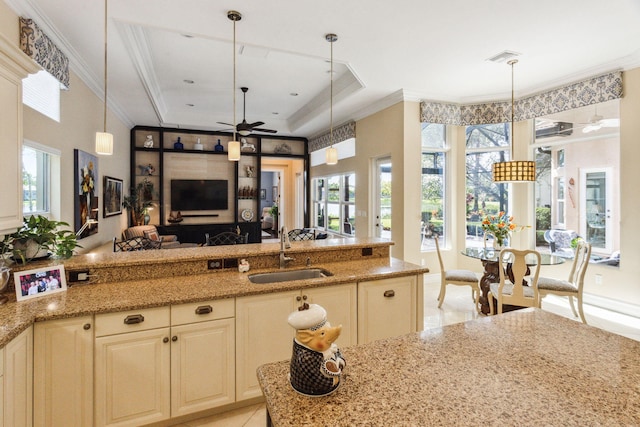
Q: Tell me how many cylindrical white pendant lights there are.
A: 3